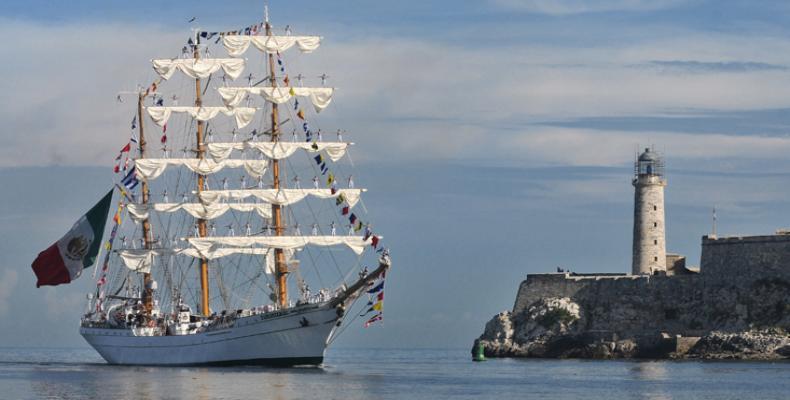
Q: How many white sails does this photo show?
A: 10